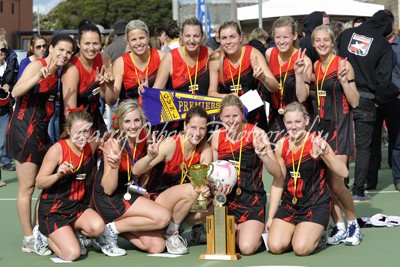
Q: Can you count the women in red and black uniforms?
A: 12